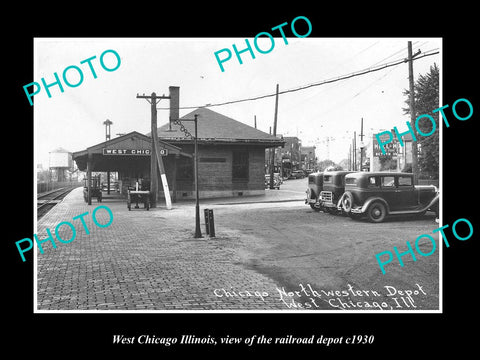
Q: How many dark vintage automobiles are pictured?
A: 3